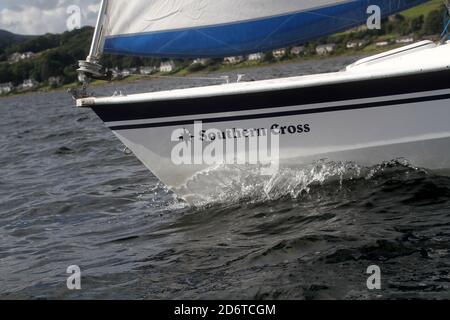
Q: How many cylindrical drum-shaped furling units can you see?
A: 1